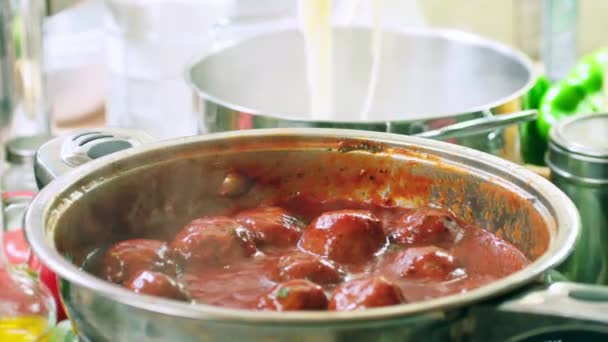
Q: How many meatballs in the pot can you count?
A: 10